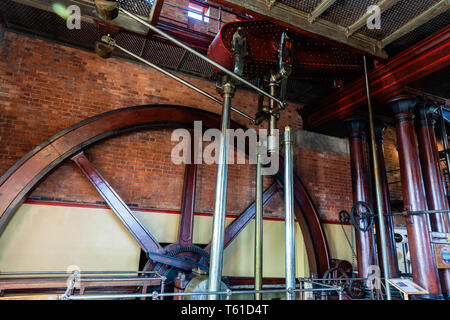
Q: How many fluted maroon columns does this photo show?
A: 4